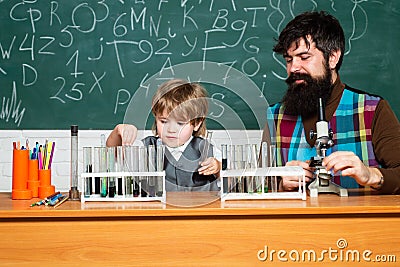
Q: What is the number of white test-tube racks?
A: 2